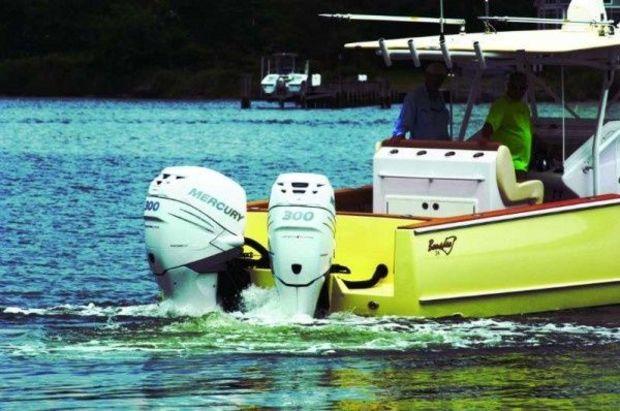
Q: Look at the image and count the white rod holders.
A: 4